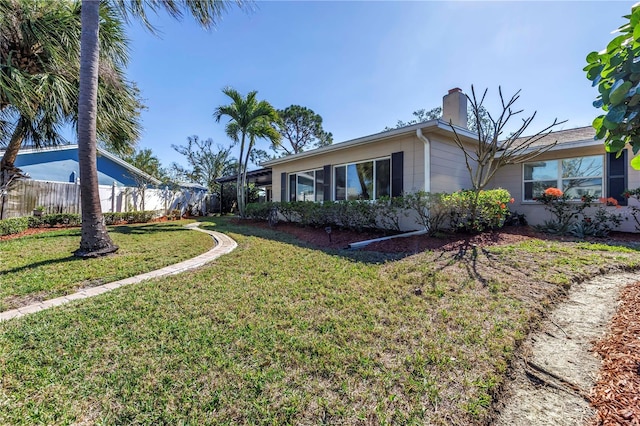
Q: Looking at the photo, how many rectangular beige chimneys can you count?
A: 1